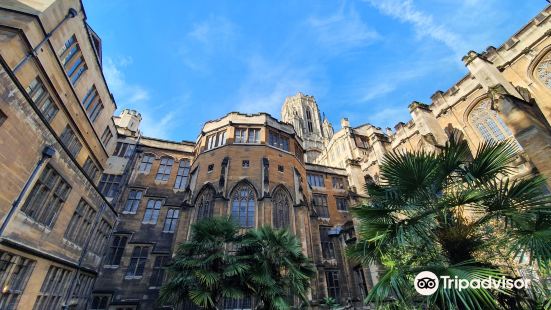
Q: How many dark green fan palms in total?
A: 3